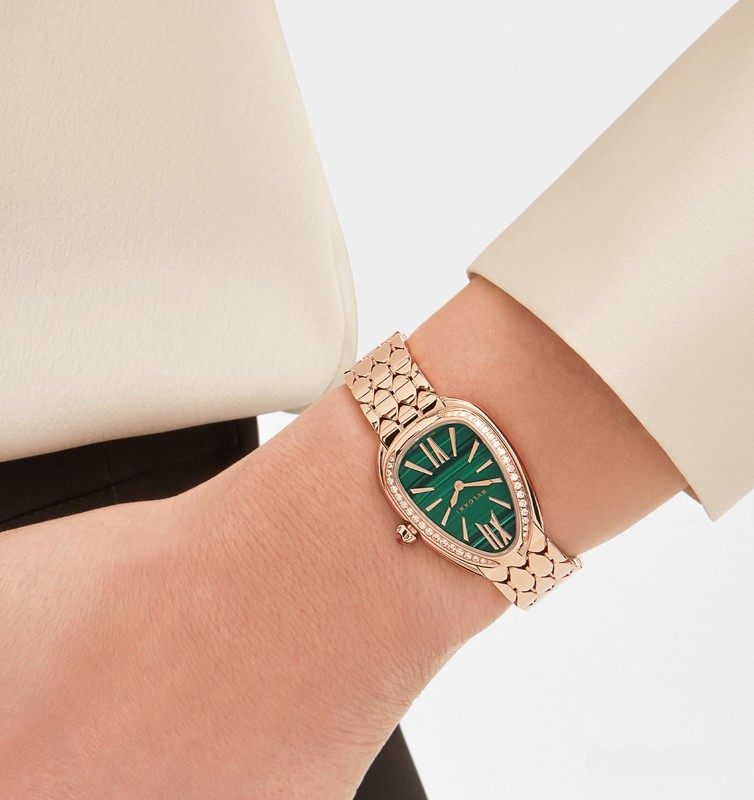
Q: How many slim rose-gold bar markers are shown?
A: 10